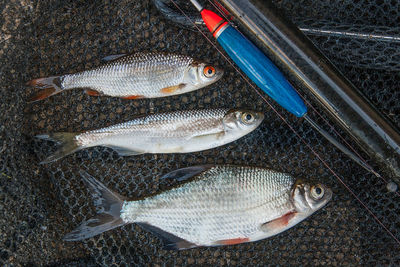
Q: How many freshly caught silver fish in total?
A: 3